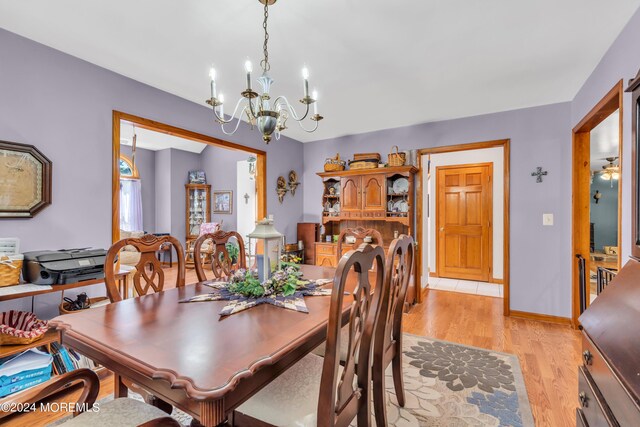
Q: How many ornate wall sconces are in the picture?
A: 2